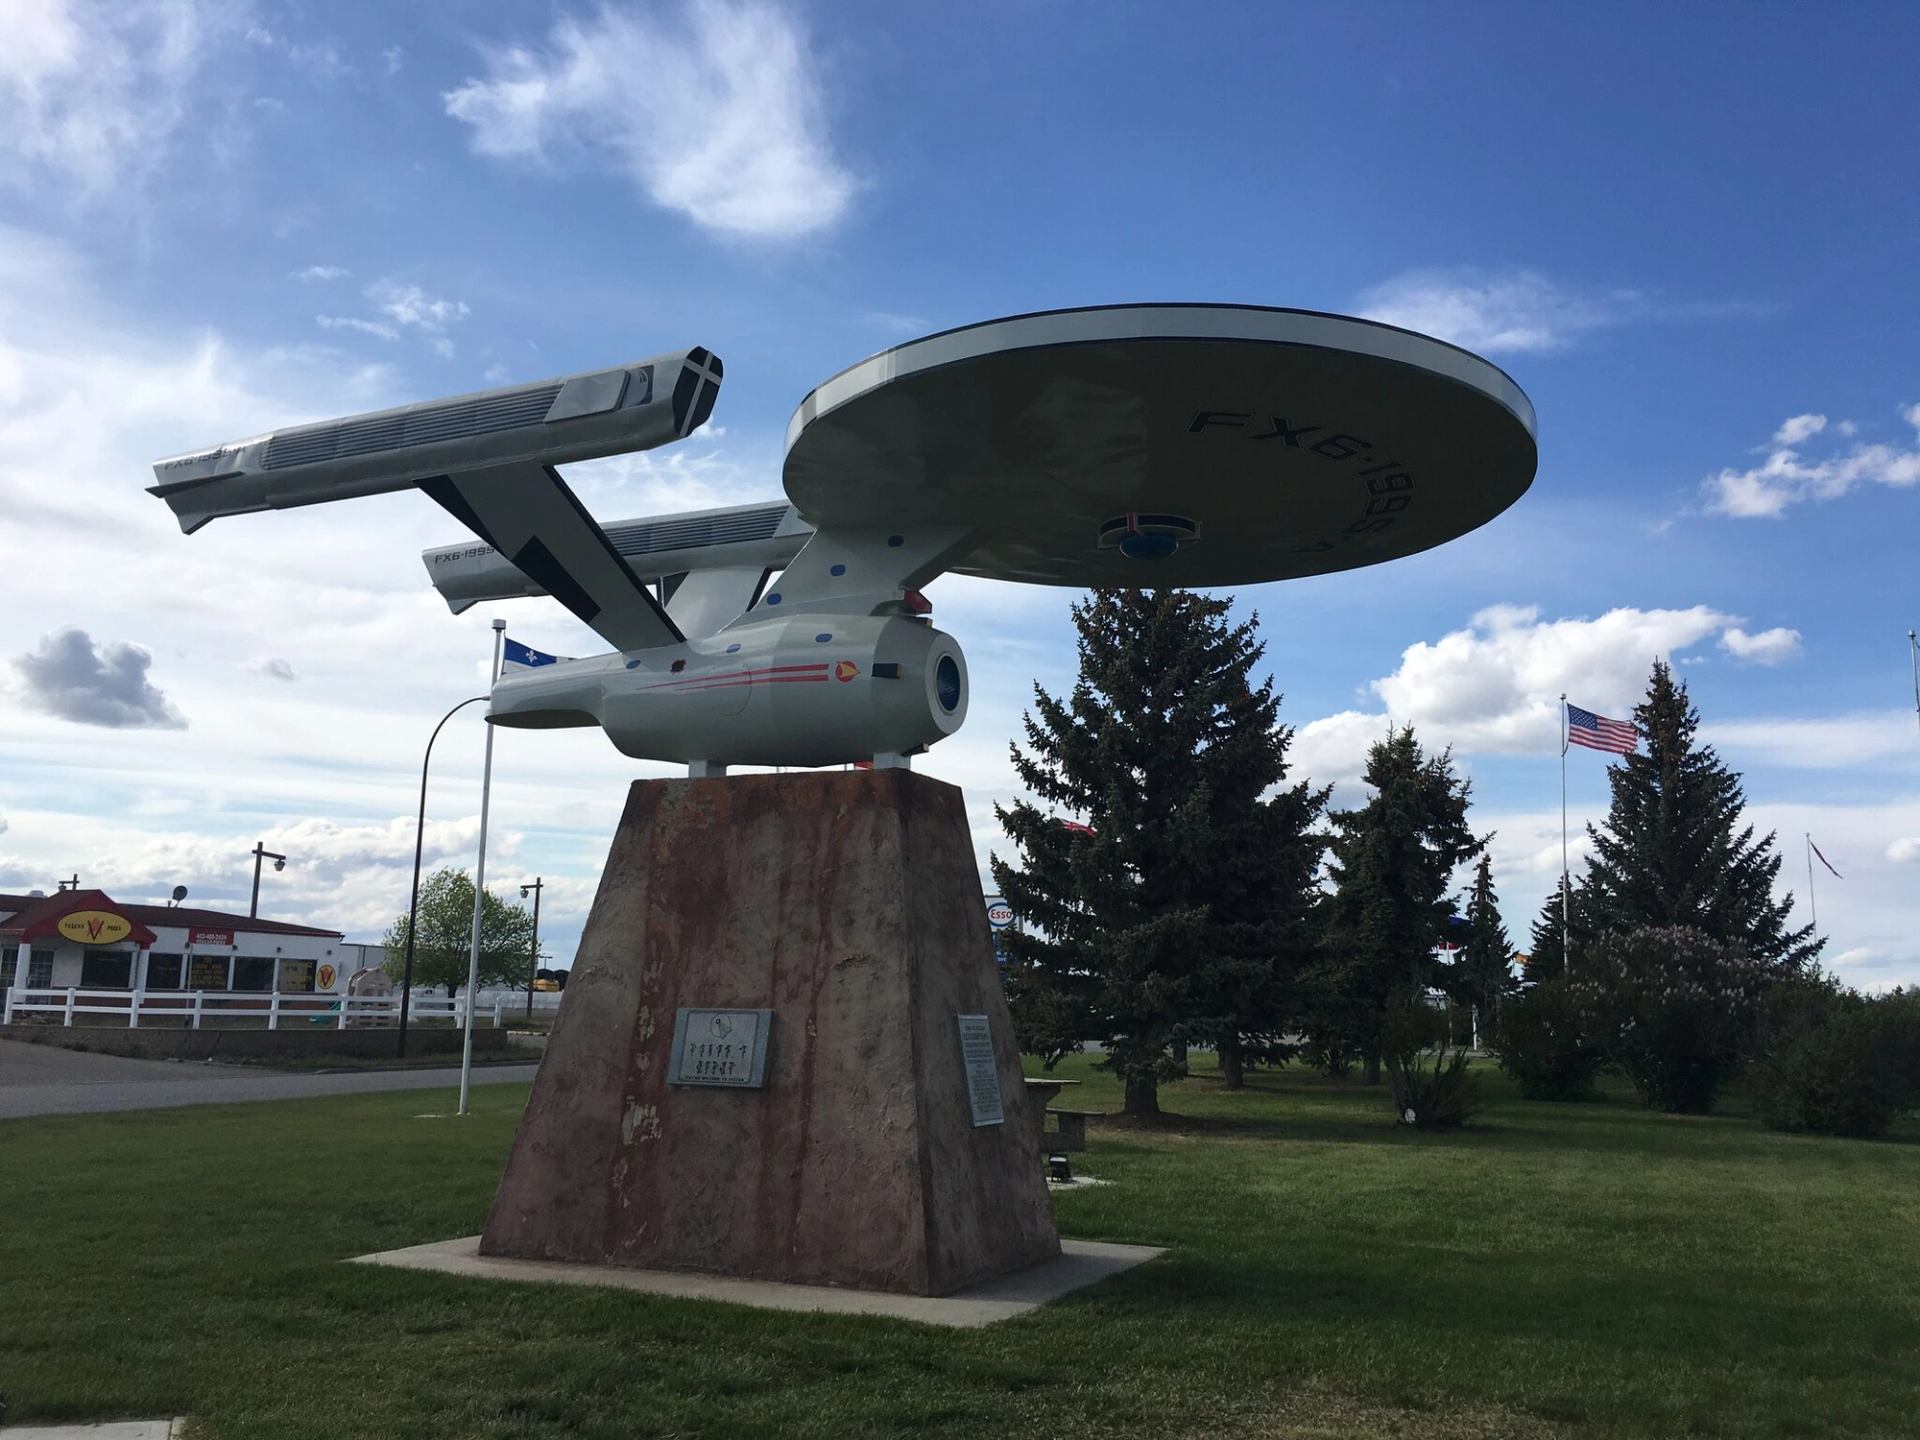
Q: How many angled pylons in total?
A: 2